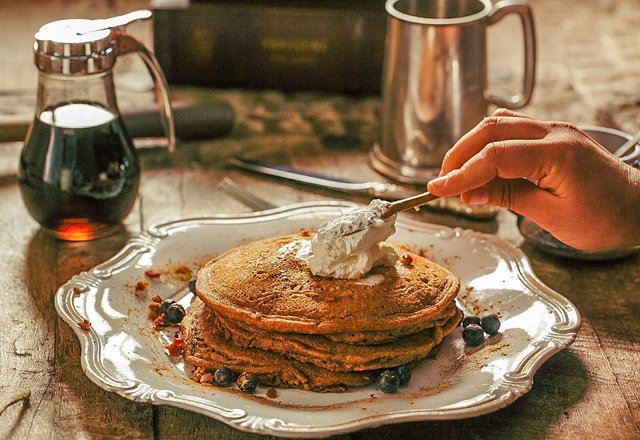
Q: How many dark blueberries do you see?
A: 10